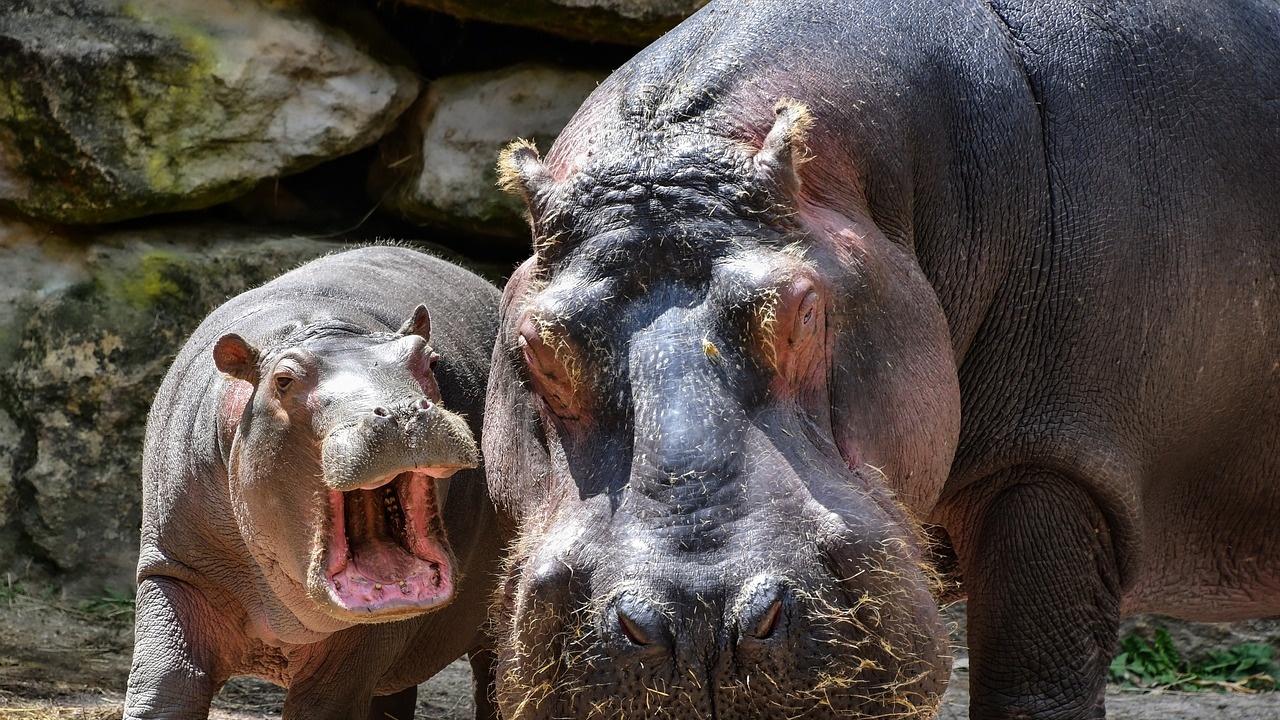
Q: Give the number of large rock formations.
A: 4